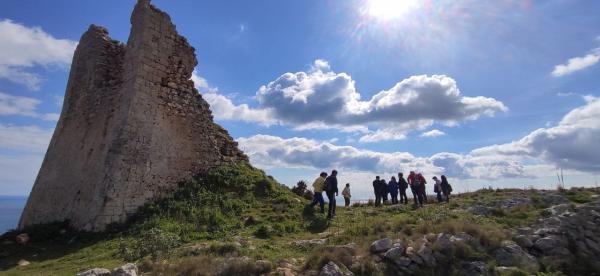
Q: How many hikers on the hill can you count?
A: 11